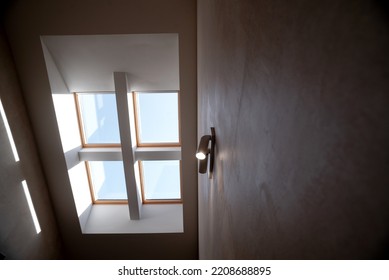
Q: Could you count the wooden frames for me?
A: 4